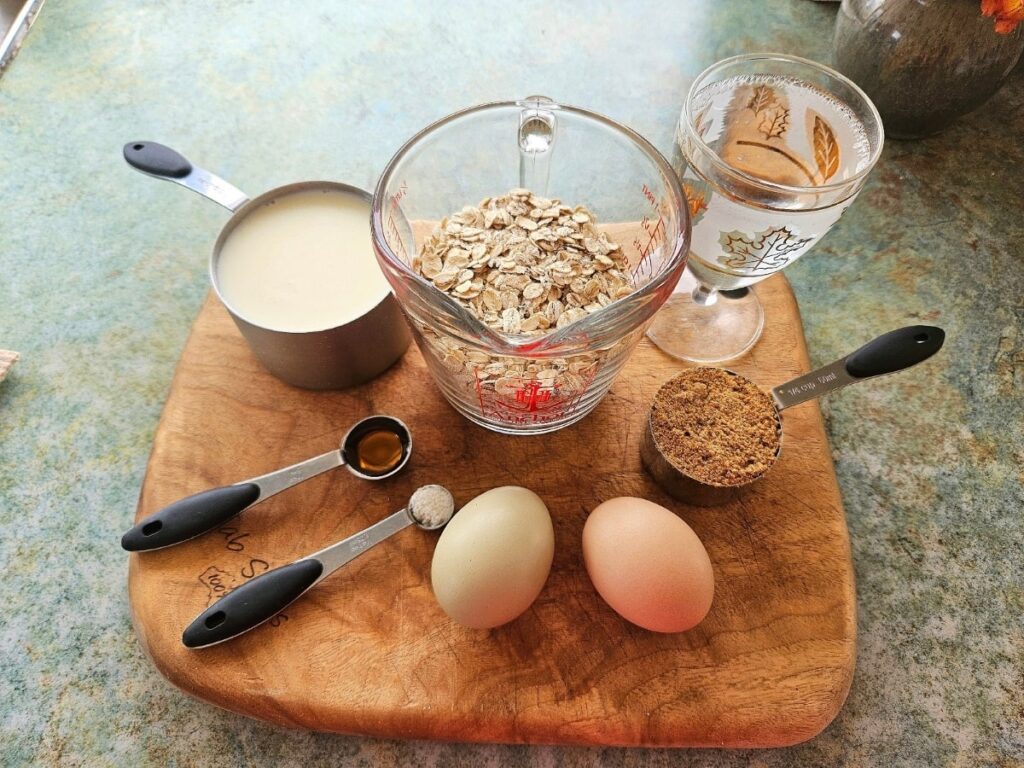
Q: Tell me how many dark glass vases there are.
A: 1